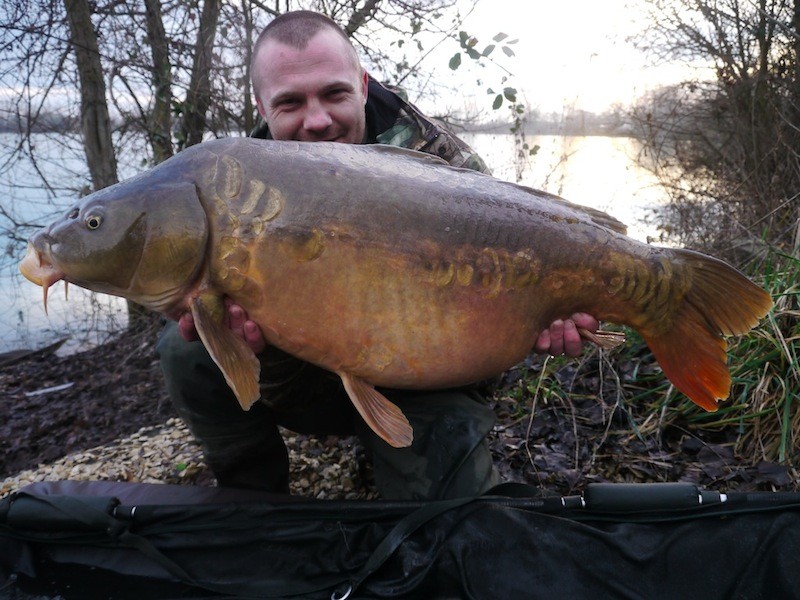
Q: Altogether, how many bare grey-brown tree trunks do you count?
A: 3